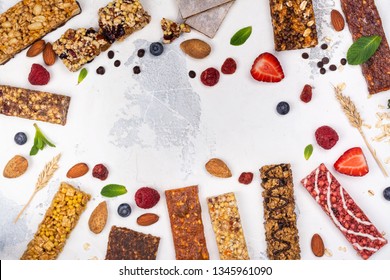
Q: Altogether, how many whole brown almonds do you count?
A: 10